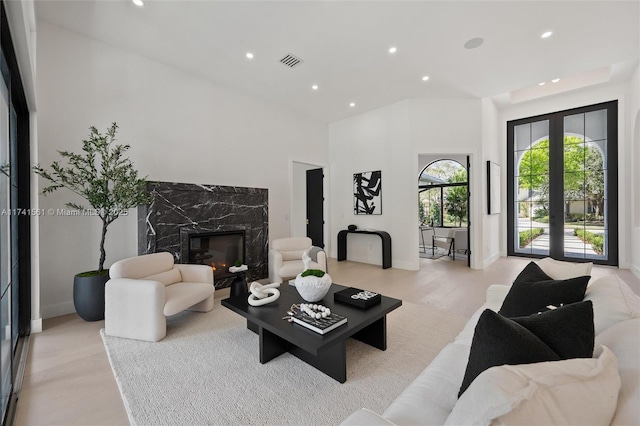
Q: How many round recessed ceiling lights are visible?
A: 9